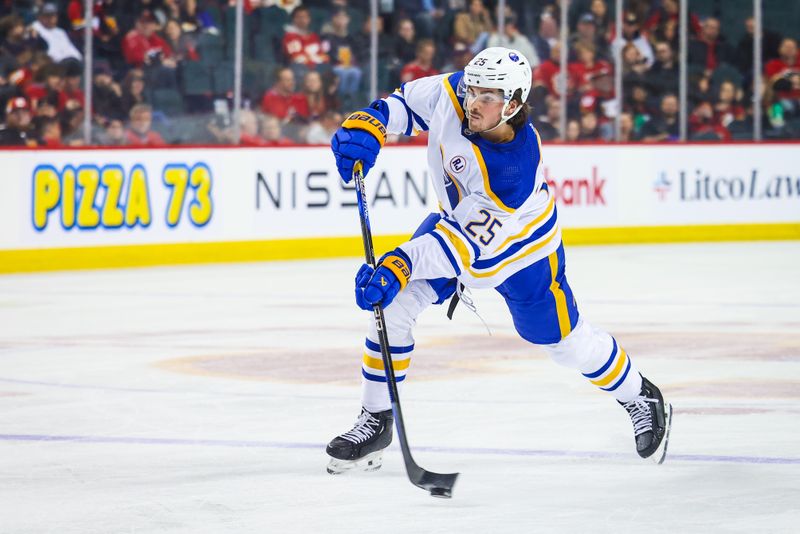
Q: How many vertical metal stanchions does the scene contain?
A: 8